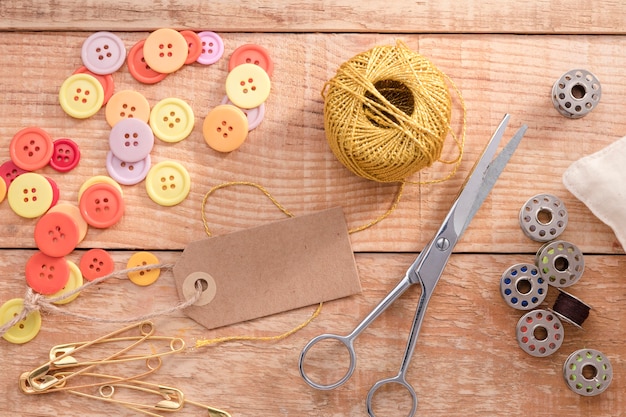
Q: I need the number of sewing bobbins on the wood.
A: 7